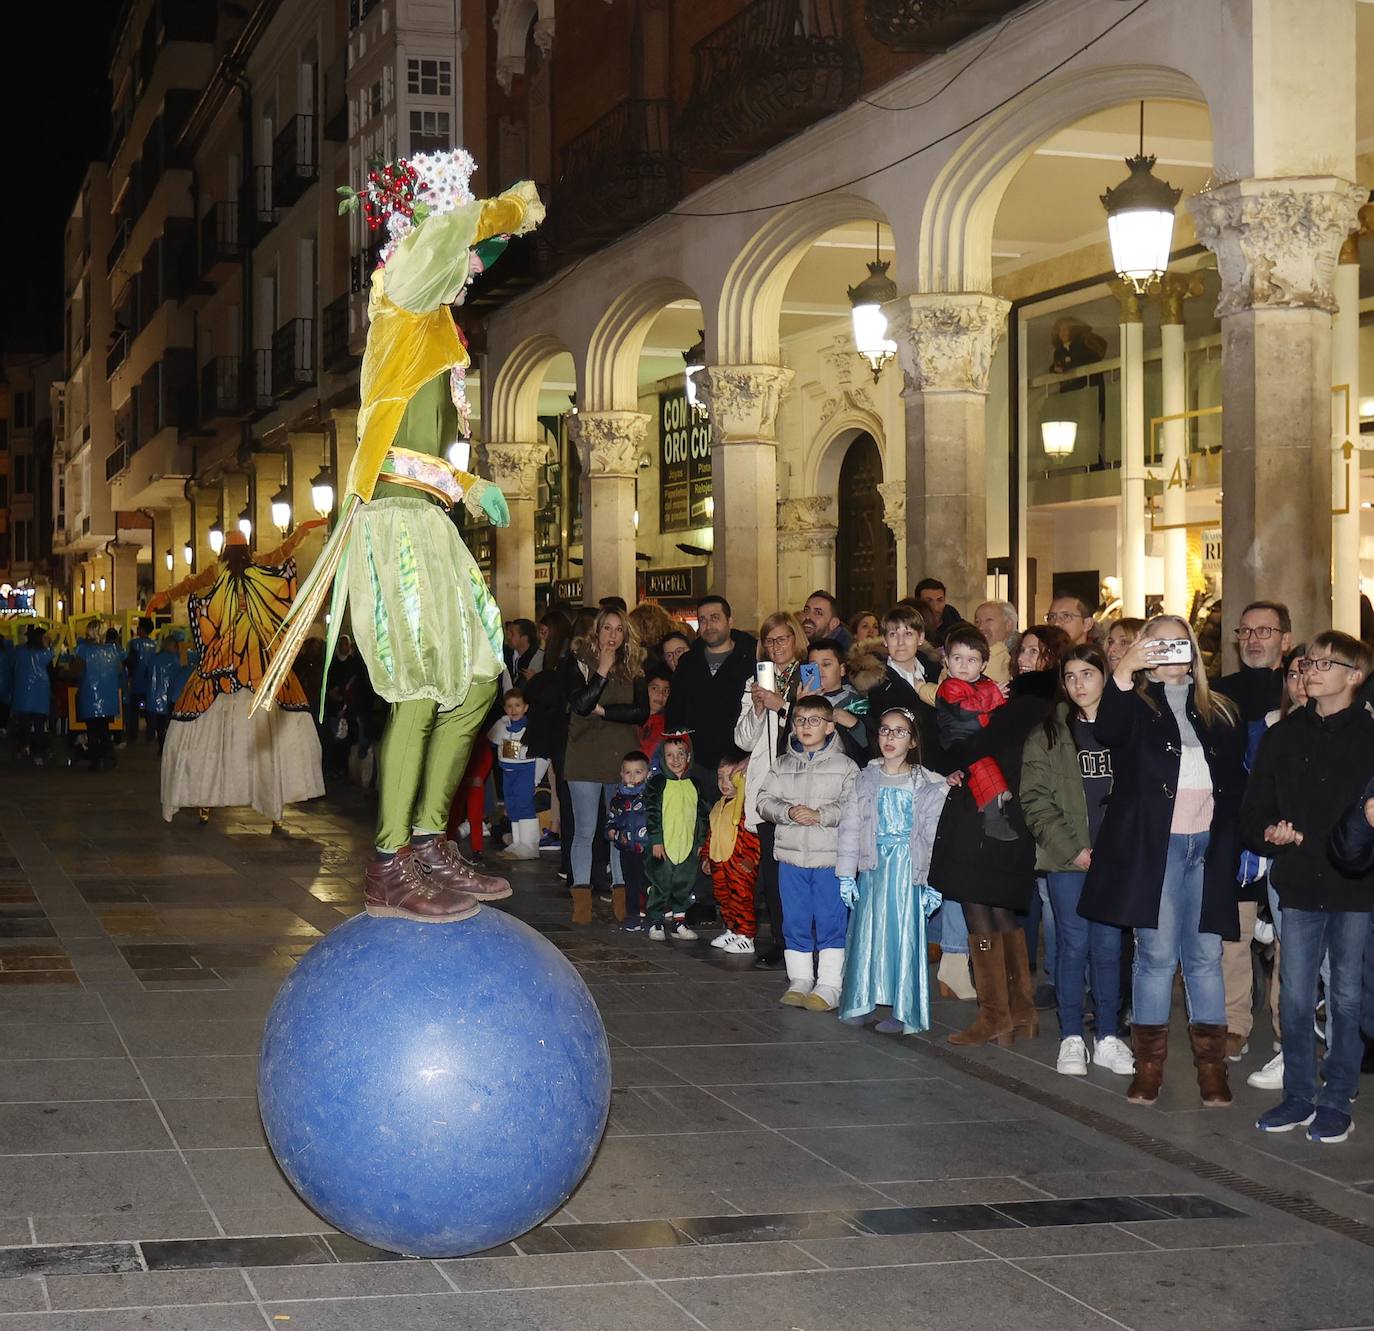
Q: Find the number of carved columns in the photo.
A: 5